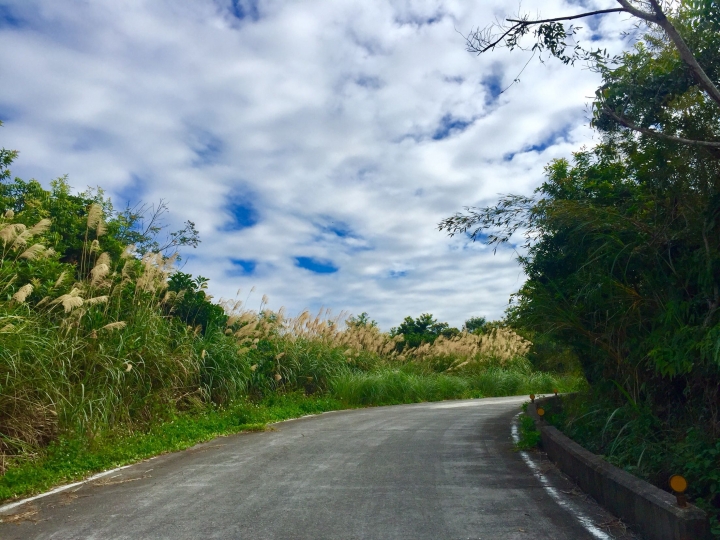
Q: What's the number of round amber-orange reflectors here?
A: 4